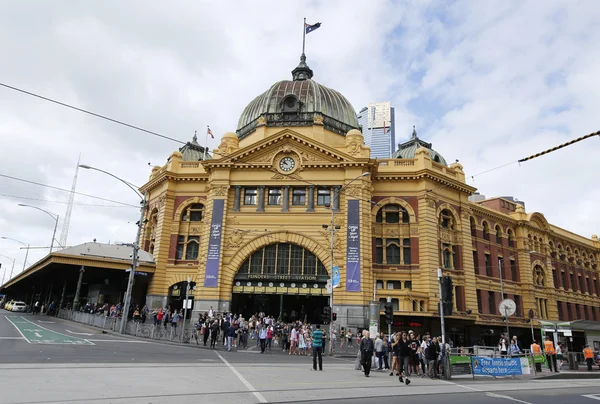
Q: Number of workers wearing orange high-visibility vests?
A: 3